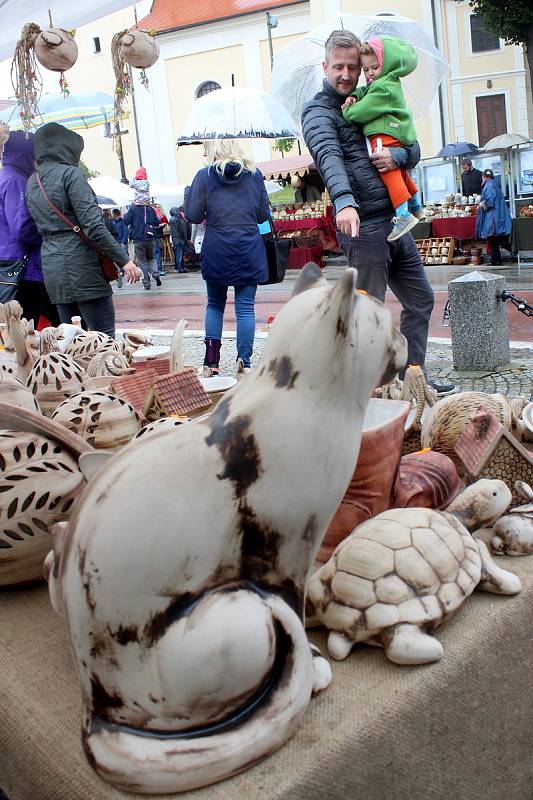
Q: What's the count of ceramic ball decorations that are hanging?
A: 2